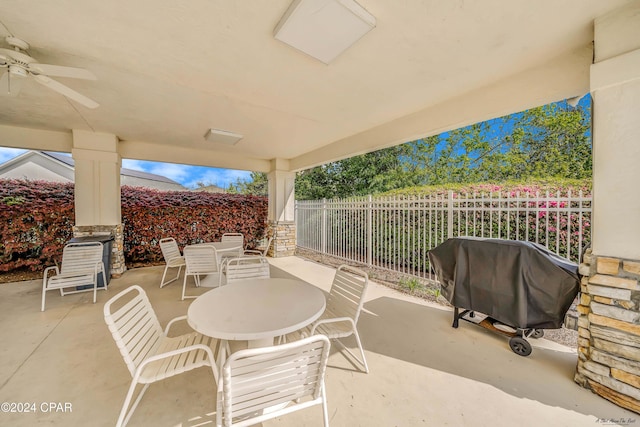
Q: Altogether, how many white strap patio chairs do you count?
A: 9